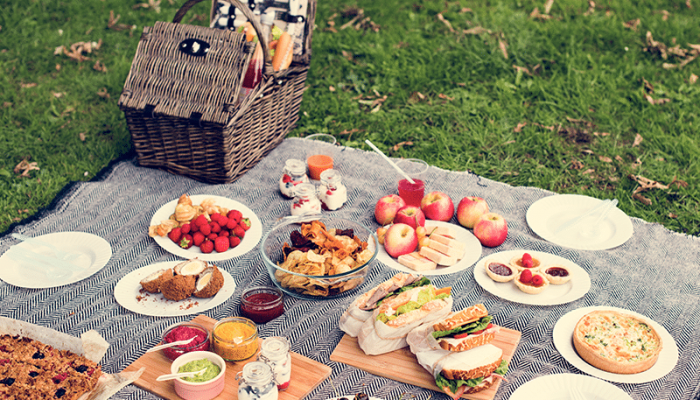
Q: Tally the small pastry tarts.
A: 4